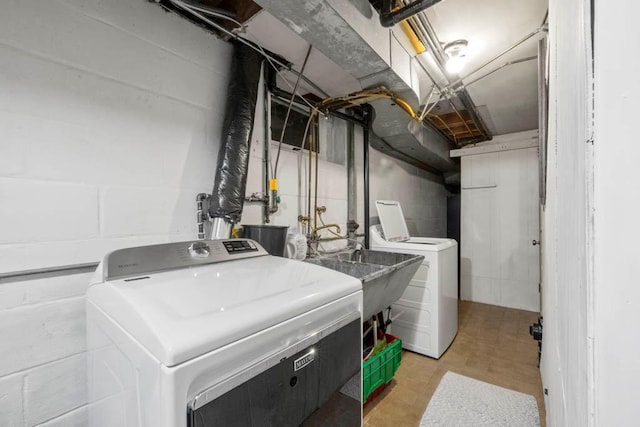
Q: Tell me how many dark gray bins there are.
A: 1